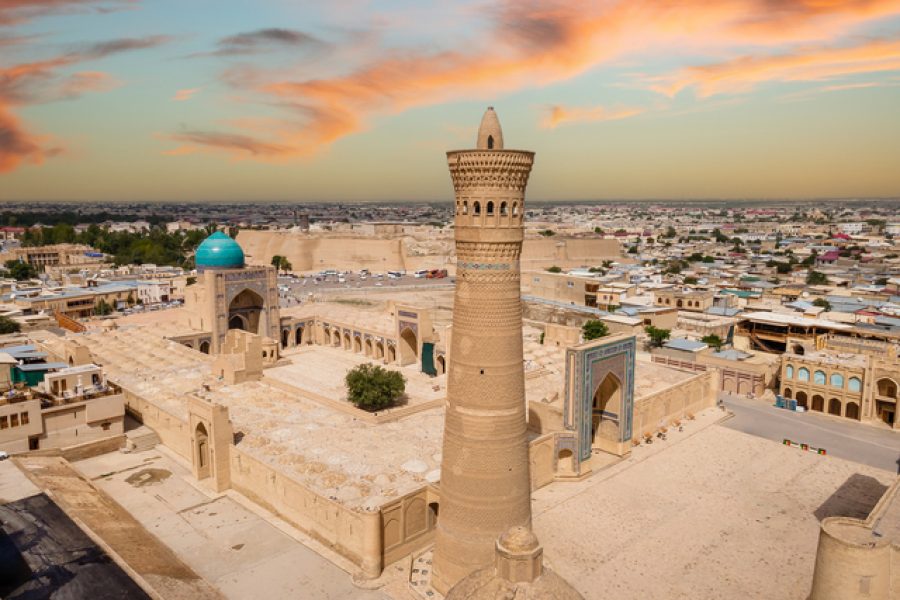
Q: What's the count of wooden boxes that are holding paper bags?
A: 0